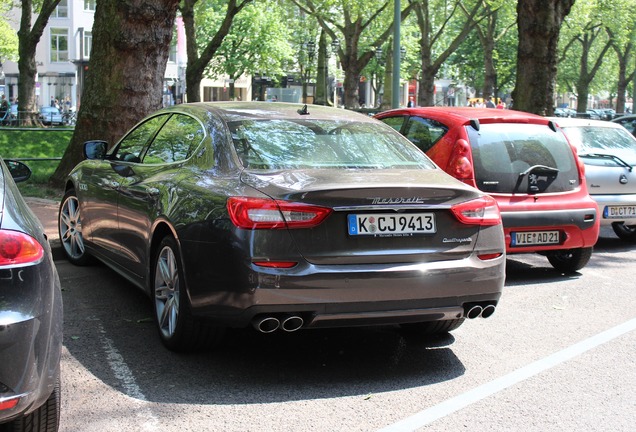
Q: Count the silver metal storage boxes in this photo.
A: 0